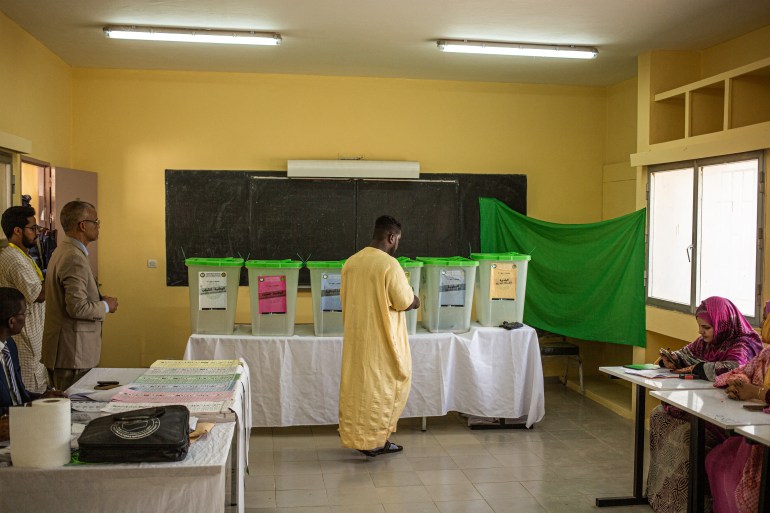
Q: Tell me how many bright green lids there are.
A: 6